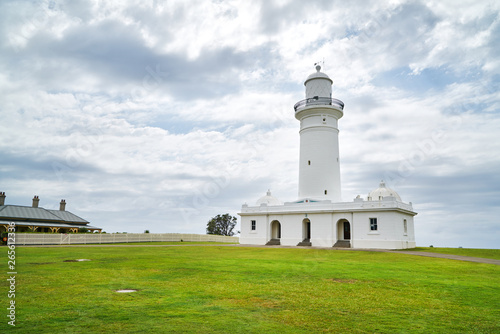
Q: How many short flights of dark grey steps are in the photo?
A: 3